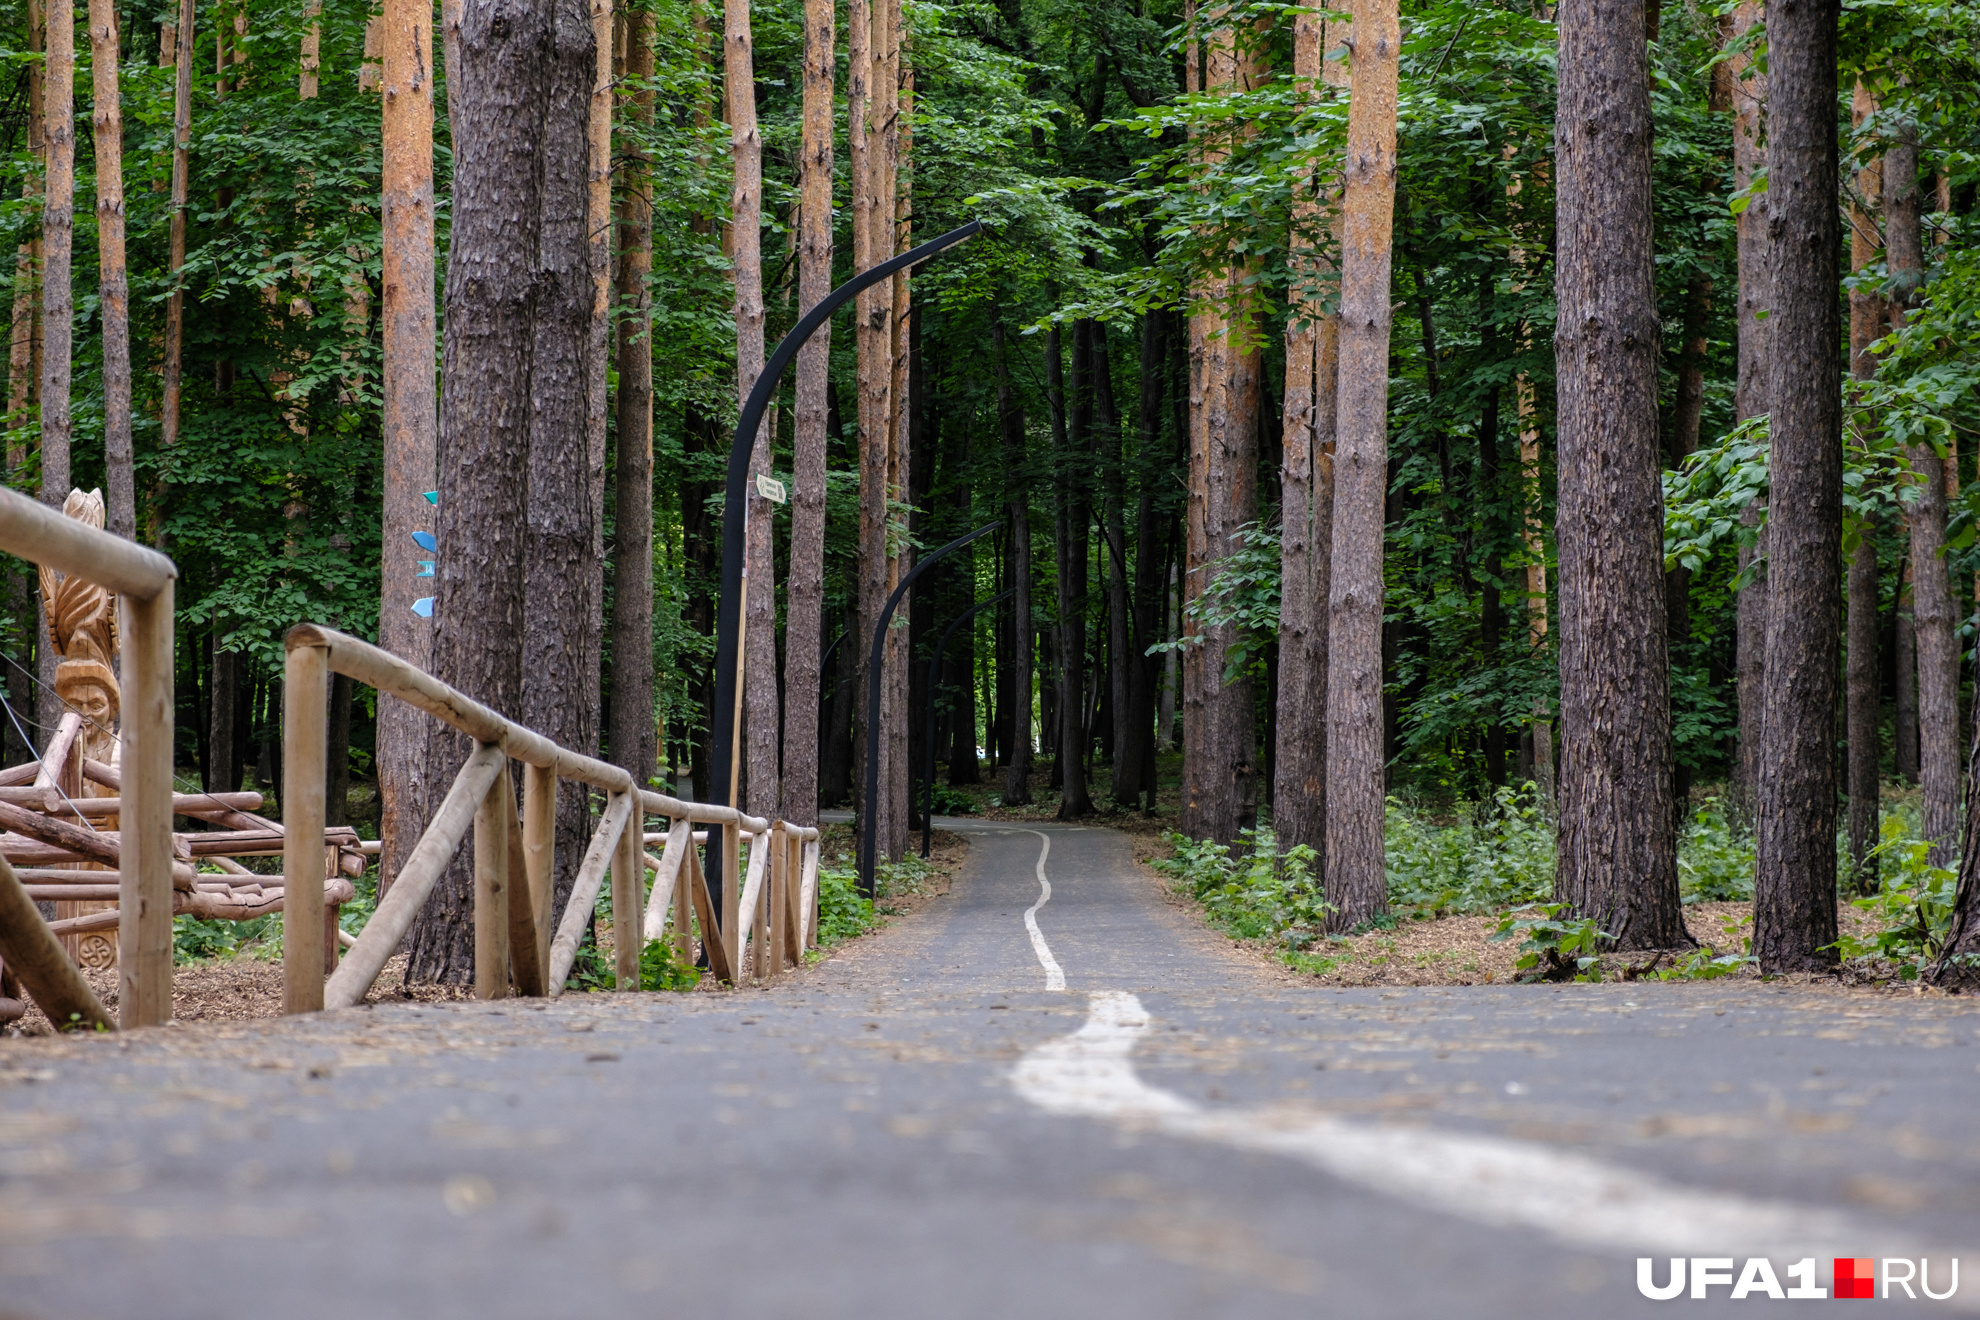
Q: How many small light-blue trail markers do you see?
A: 4